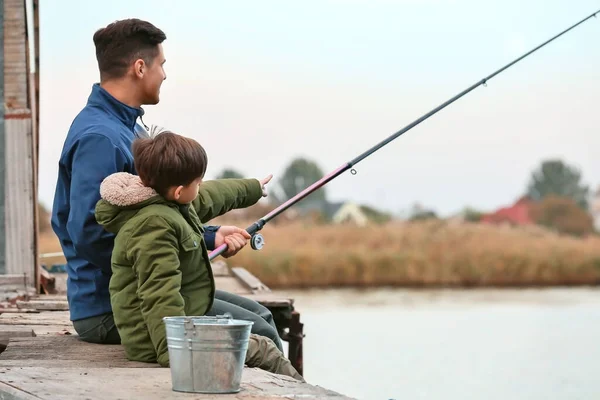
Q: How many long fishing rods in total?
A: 1